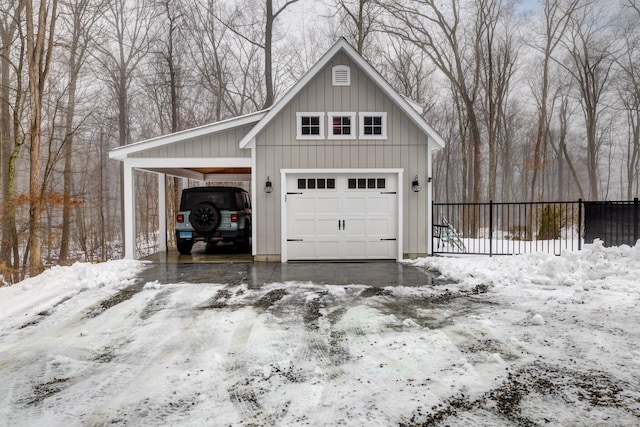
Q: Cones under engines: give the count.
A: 0